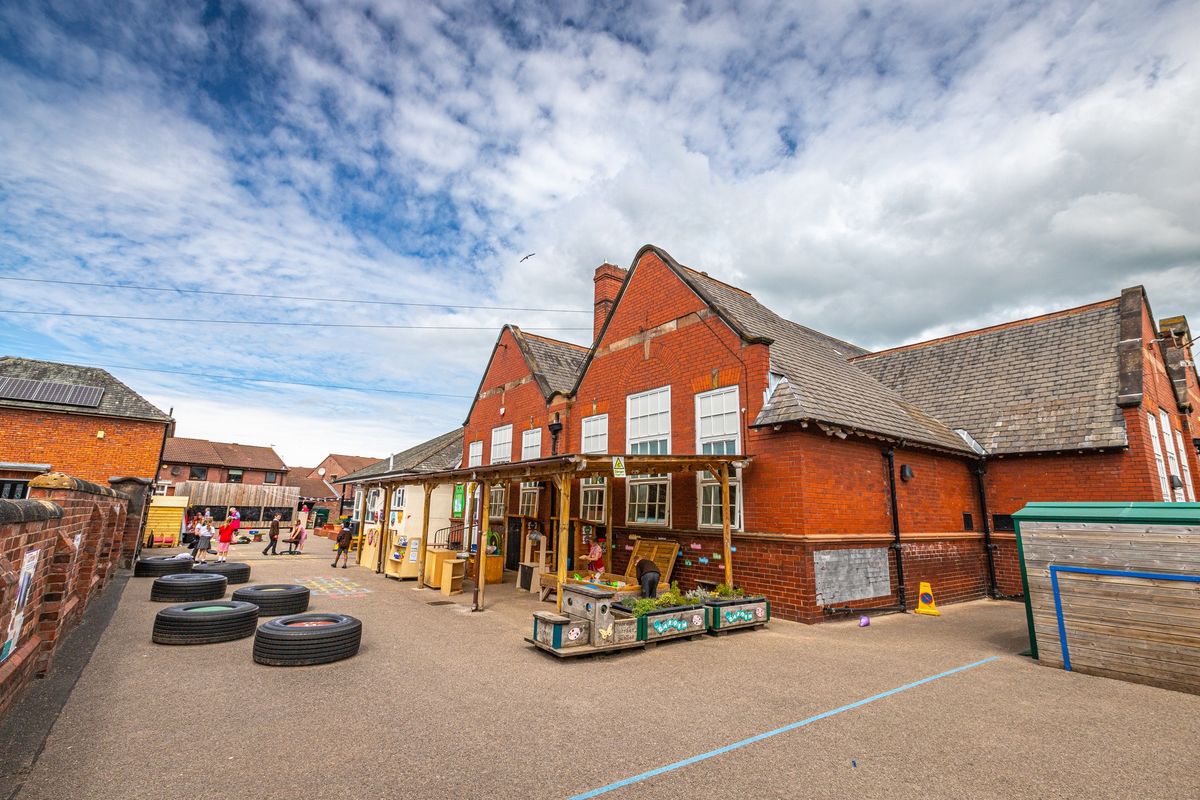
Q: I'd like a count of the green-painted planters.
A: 2